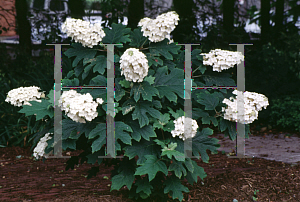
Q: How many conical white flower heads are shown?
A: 9